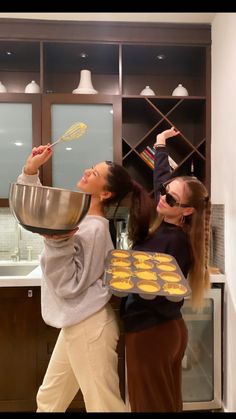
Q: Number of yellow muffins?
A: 12